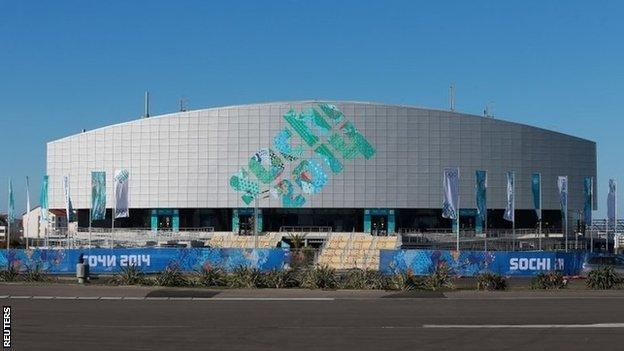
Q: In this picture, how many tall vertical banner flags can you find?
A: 13